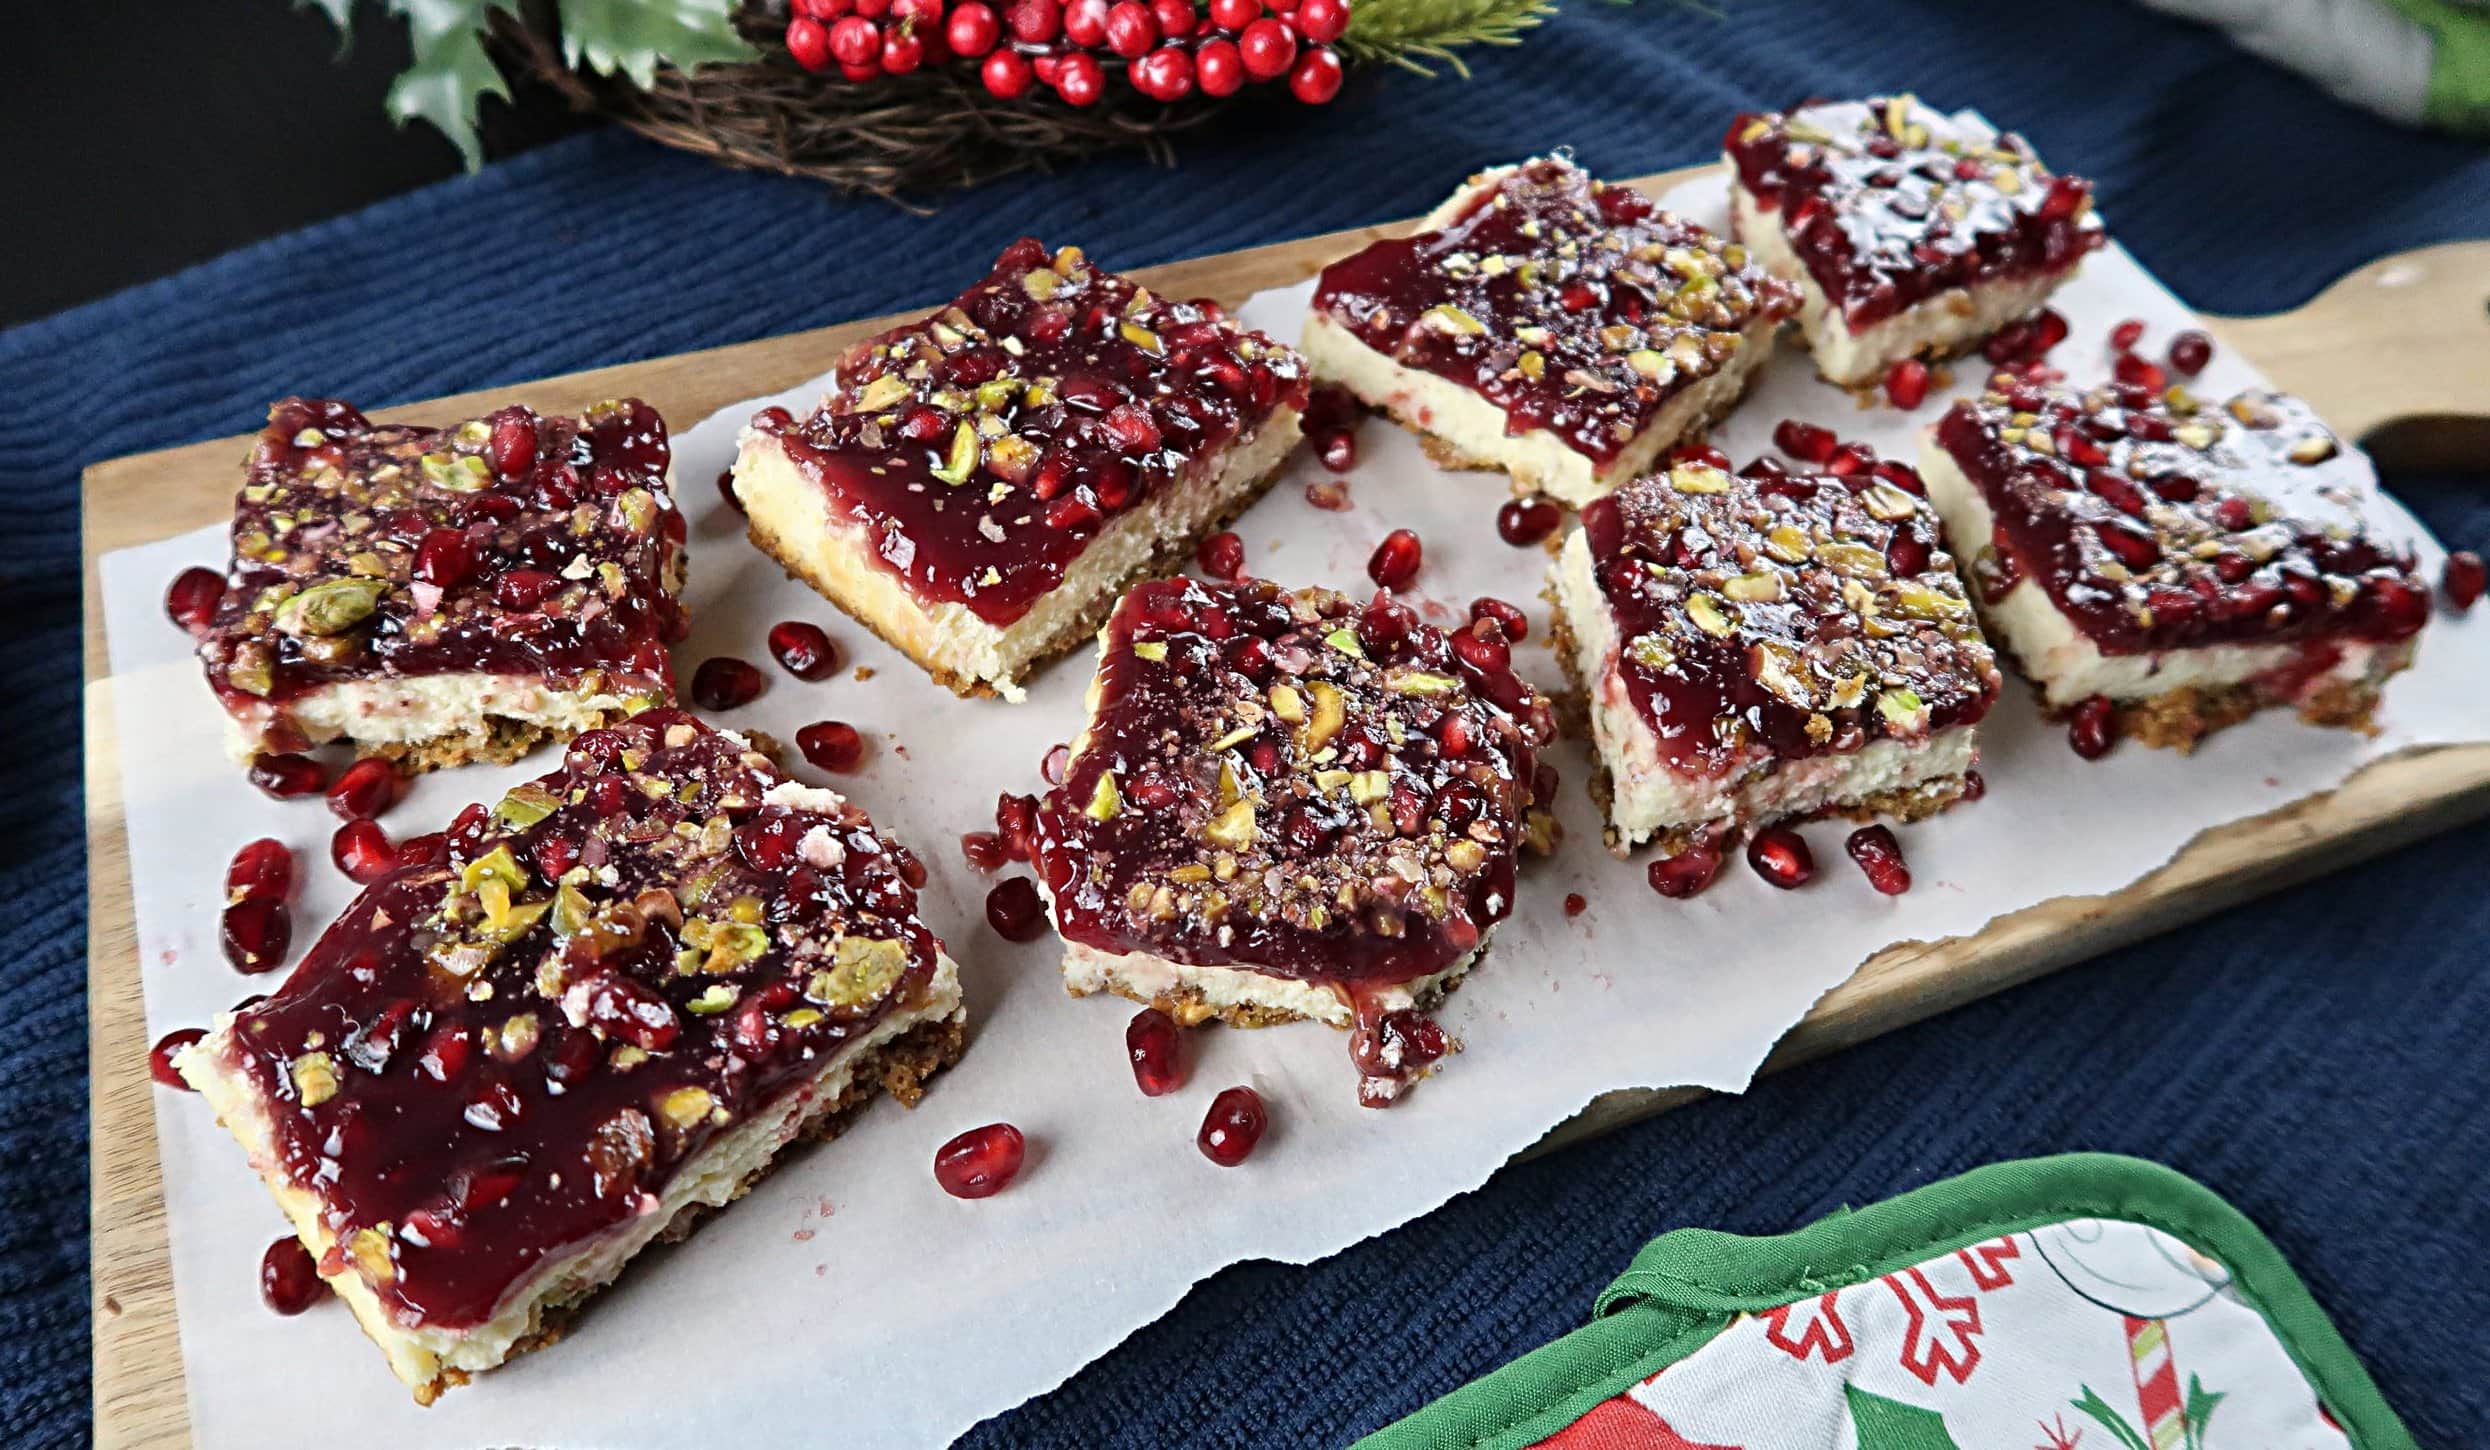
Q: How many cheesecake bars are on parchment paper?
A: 8